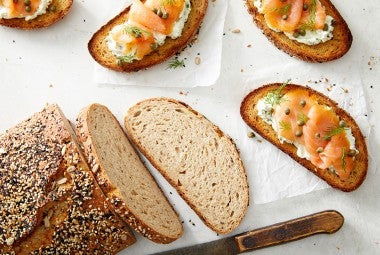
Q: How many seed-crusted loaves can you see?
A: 1